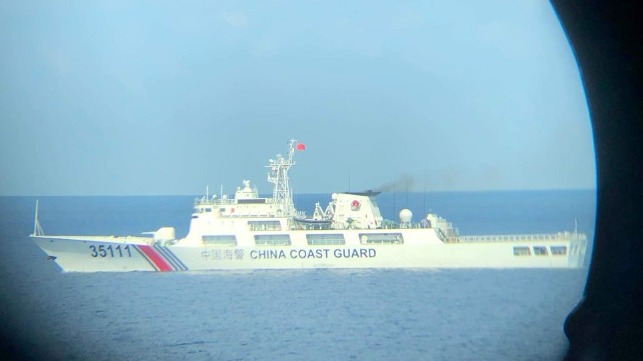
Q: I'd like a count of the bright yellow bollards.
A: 0